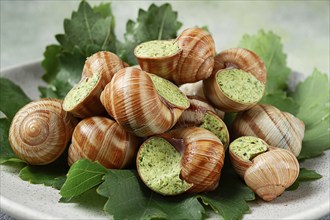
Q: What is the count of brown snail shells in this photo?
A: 10